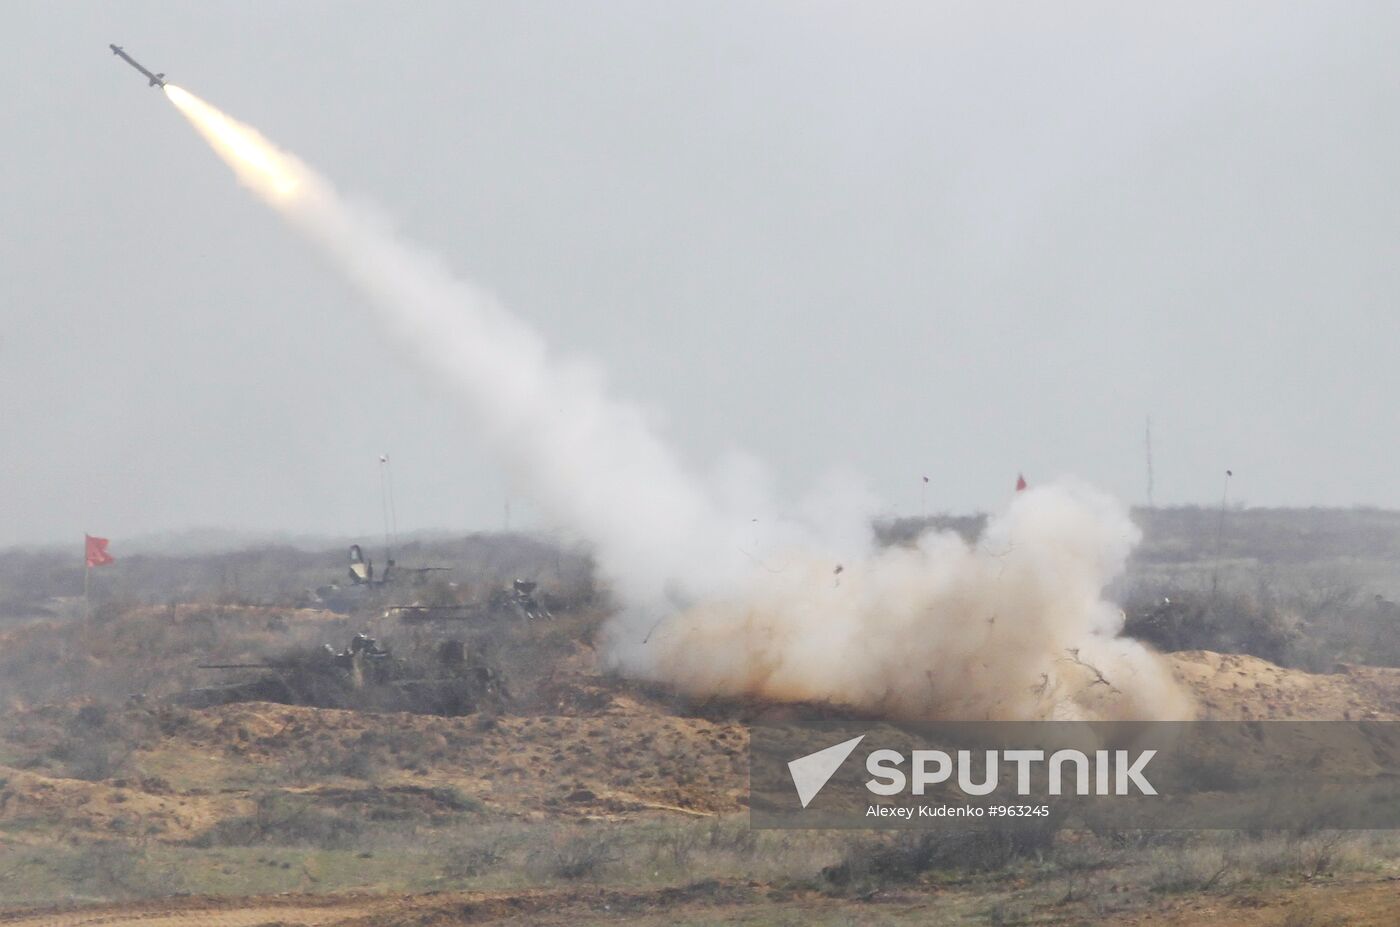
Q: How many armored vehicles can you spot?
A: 3